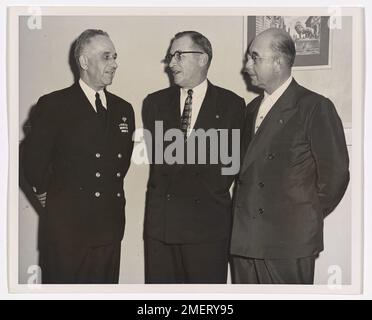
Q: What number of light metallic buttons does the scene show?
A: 6